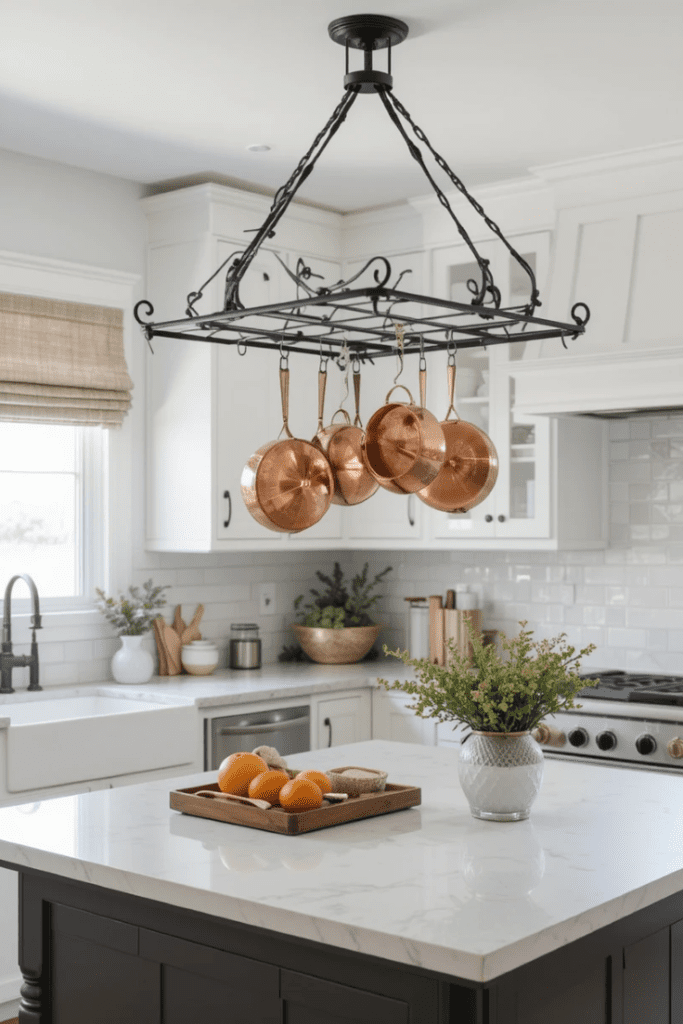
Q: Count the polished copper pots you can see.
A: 4